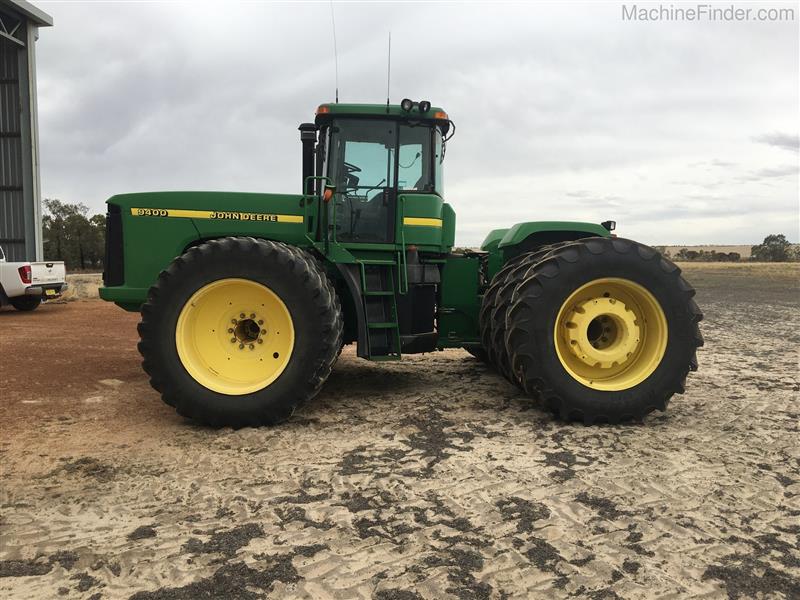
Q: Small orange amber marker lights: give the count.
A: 3